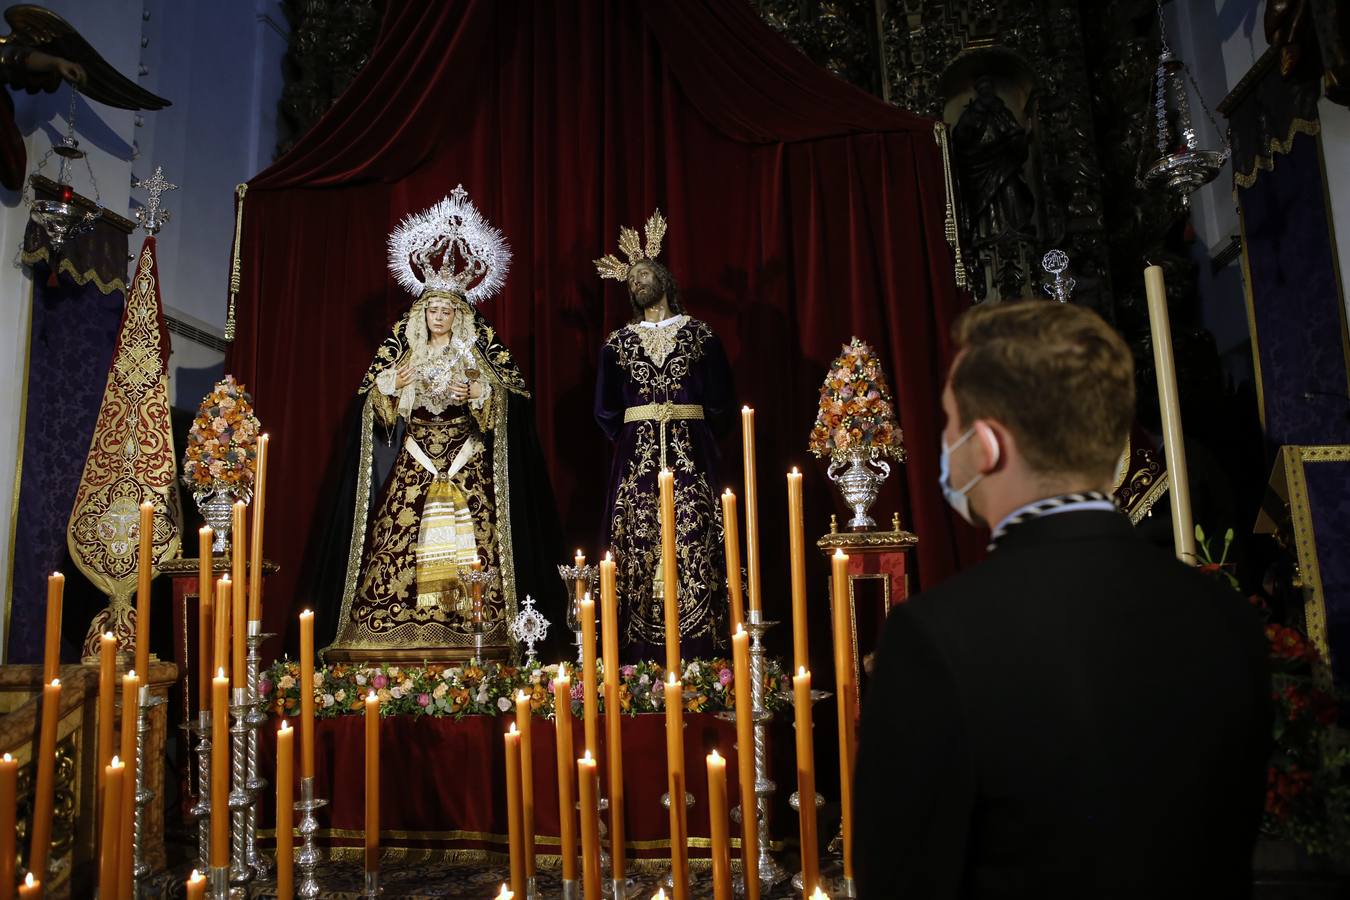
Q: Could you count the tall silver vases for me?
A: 2